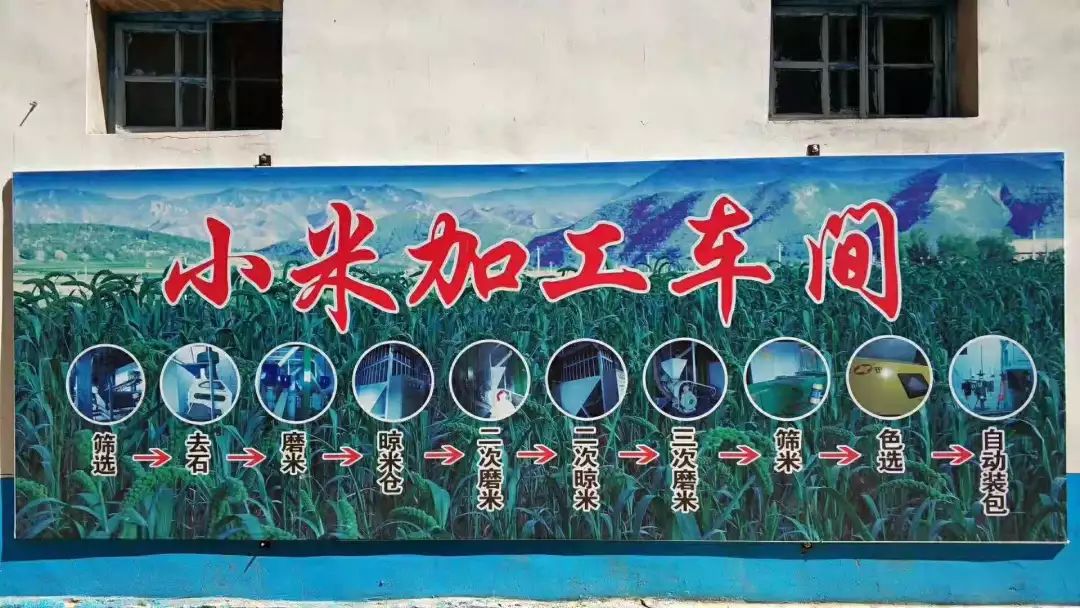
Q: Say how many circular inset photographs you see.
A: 10